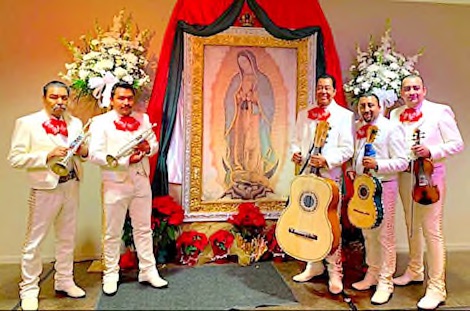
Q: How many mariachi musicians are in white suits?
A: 5